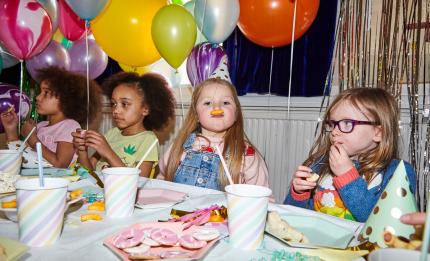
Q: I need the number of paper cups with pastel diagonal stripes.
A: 4